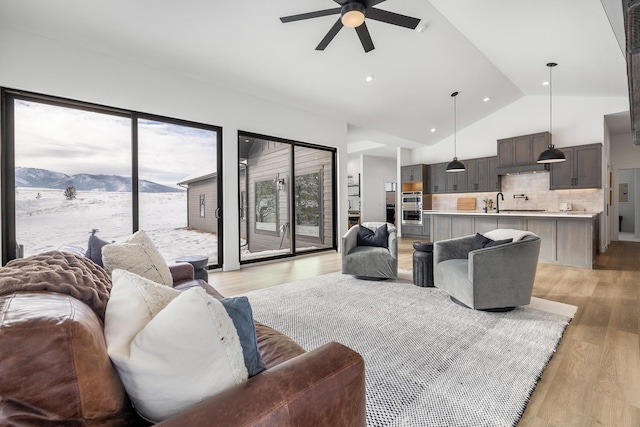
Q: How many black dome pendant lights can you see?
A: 2